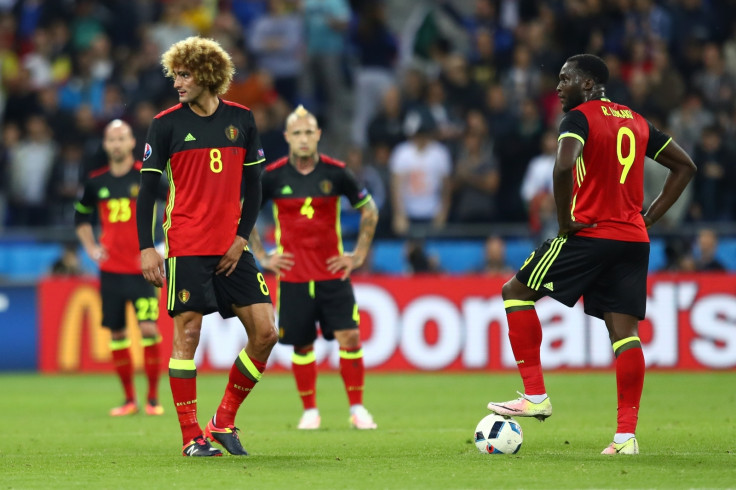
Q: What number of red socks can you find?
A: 8